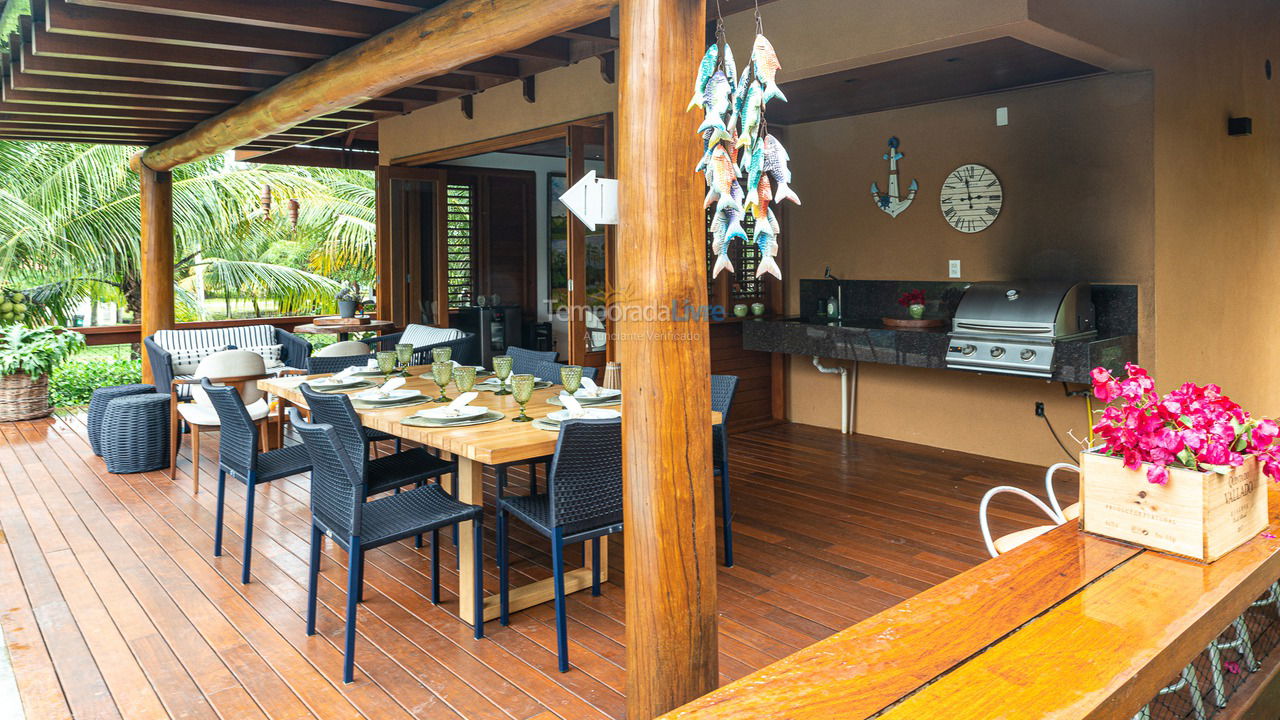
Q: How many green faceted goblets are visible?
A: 8